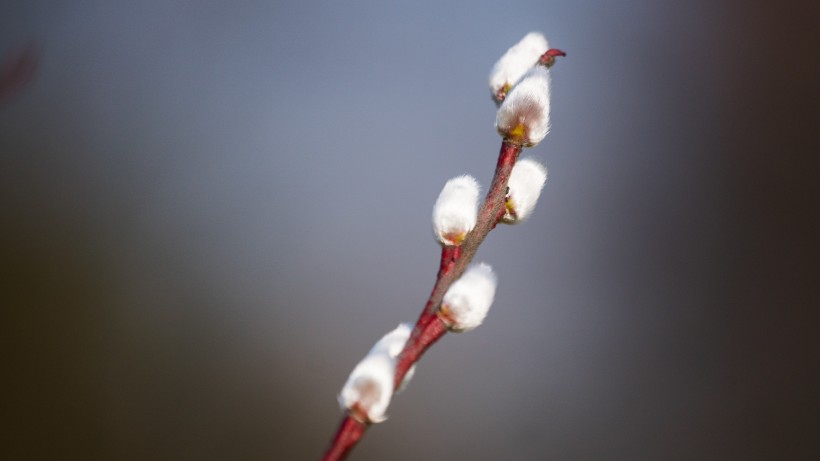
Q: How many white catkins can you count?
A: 7